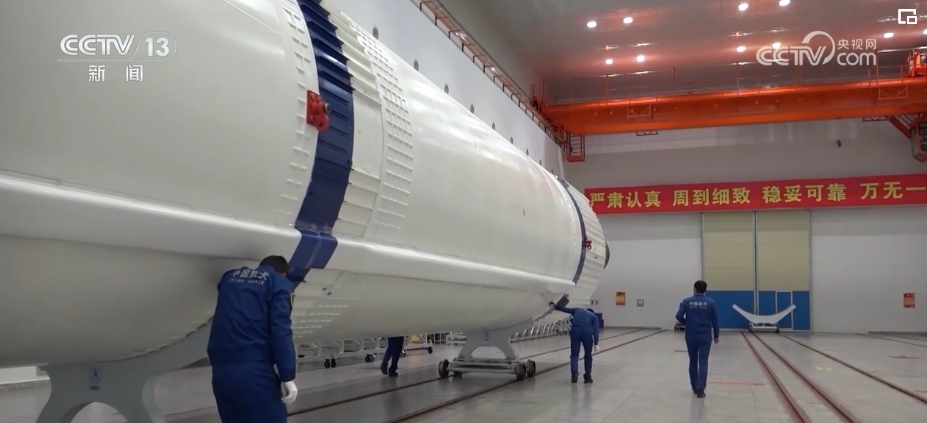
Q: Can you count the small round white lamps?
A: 10